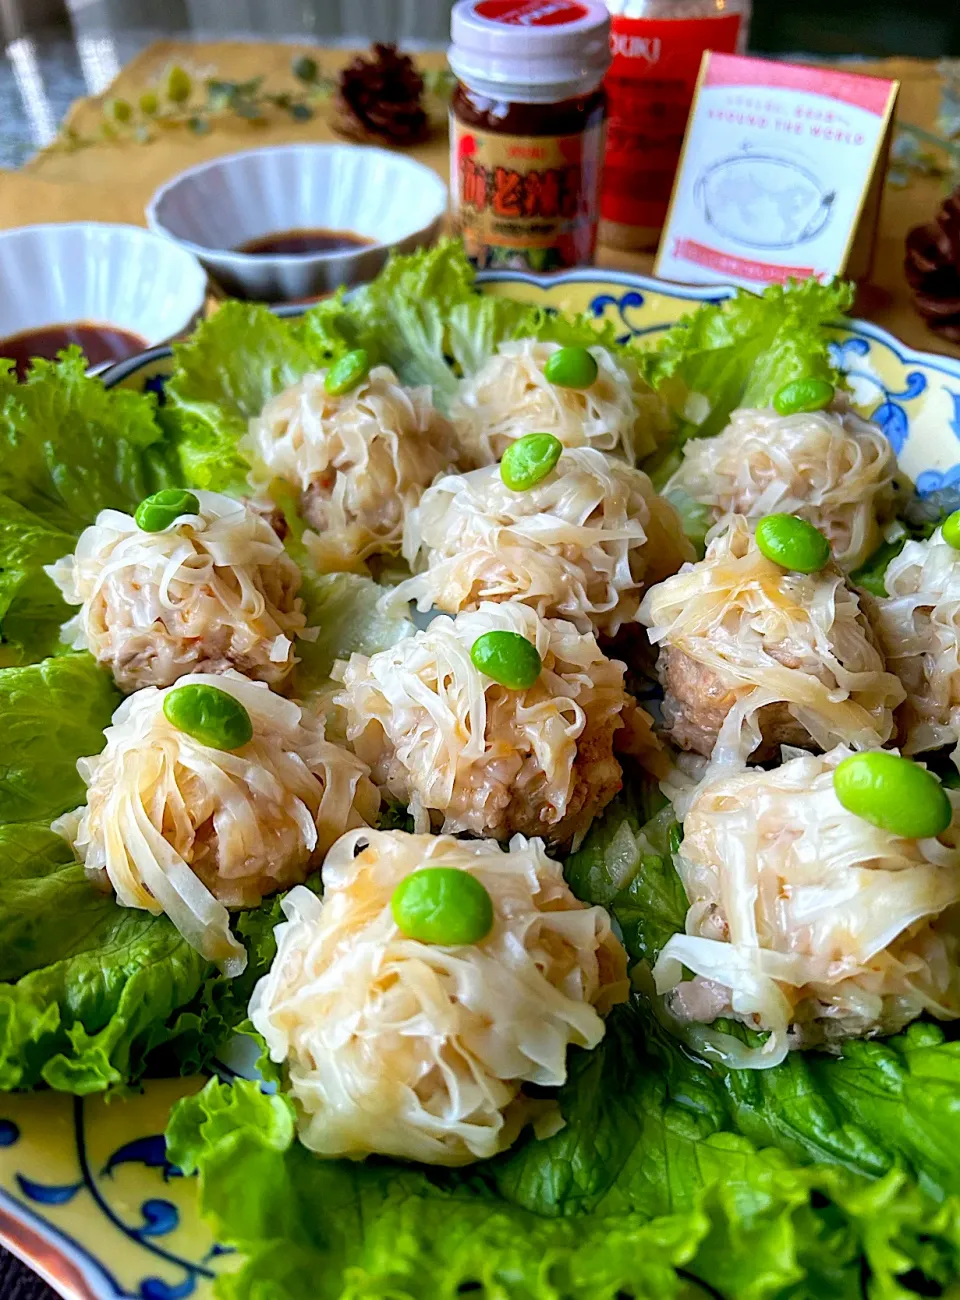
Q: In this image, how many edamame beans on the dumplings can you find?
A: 11